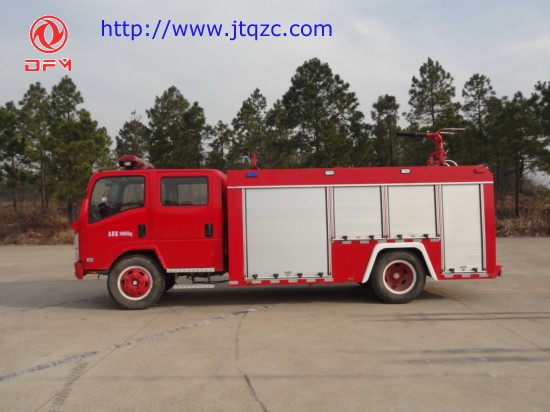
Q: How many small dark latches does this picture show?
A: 10